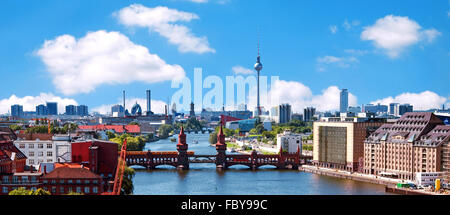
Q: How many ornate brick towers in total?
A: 2